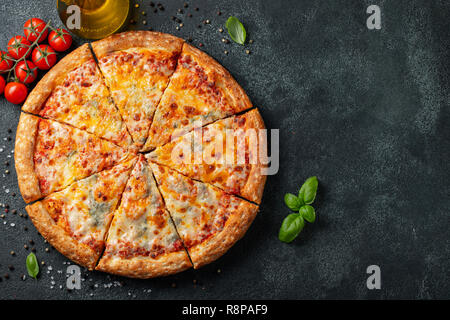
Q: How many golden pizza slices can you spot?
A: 8